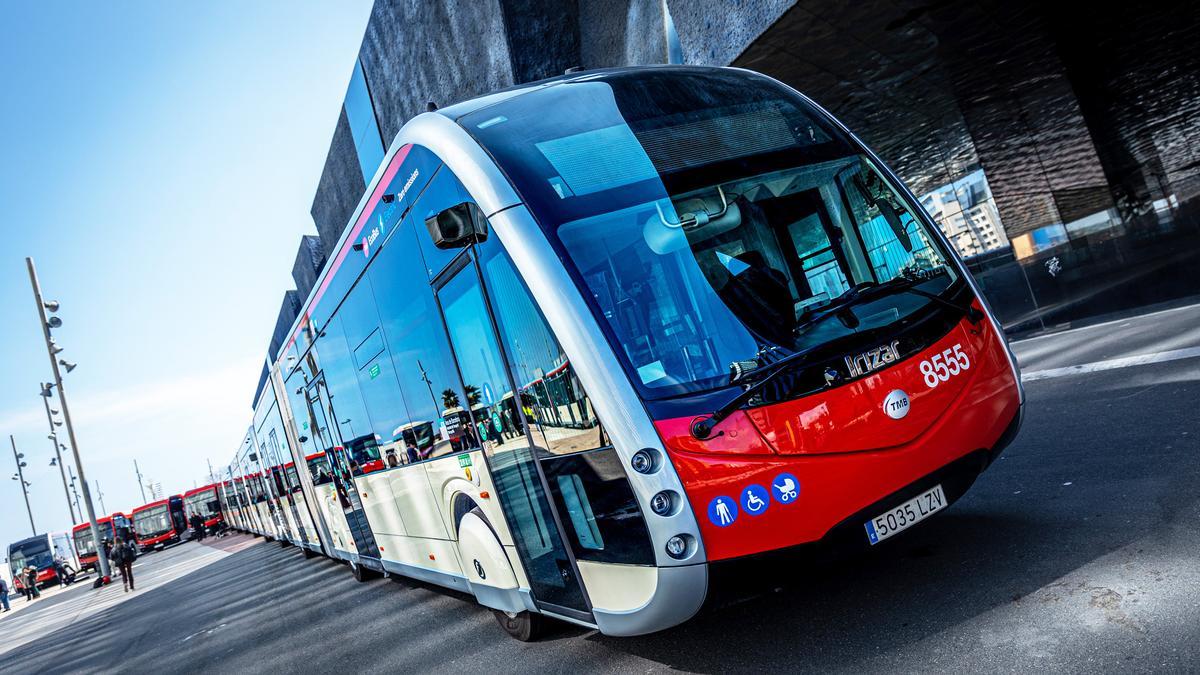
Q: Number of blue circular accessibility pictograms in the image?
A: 3